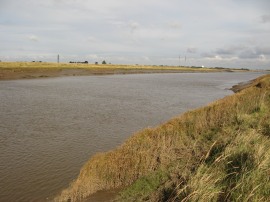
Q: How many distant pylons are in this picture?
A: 3